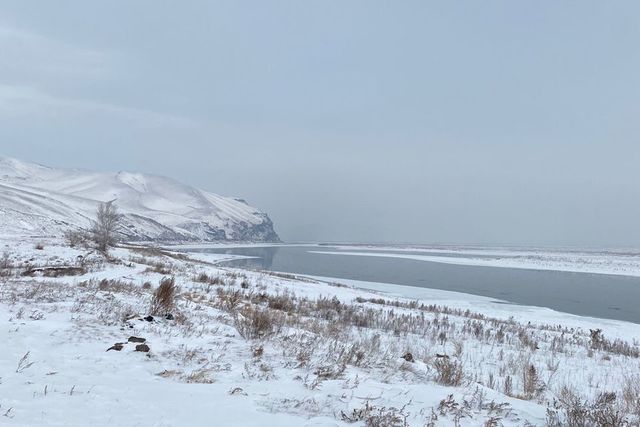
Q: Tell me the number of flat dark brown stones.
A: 3